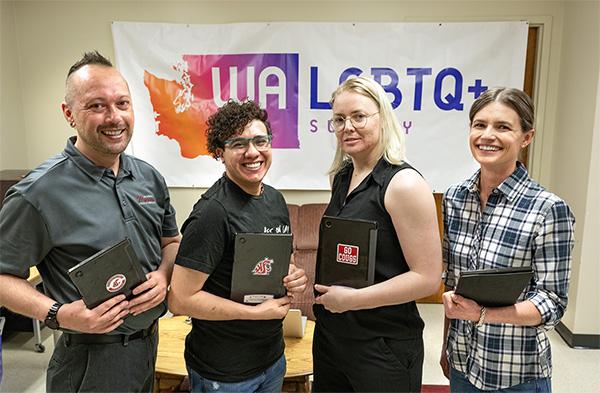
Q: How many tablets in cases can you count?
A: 4